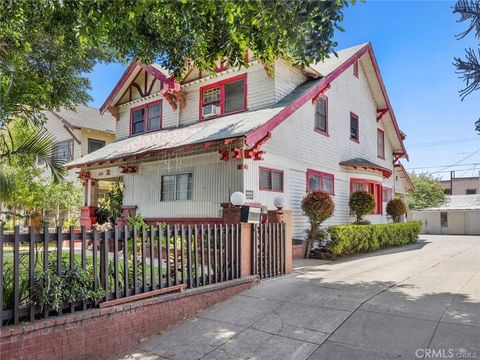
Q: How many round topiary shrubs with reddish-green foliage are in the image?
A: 3